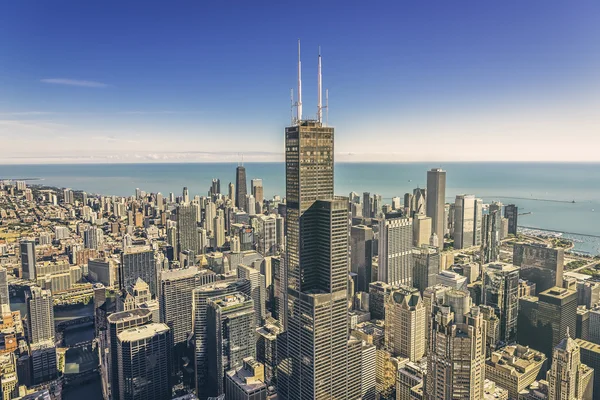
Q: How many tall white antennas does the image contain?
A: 2